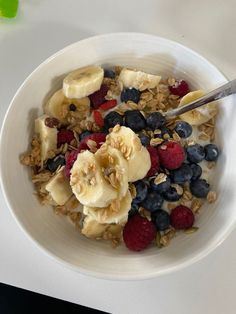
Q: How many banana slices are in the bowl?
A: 11